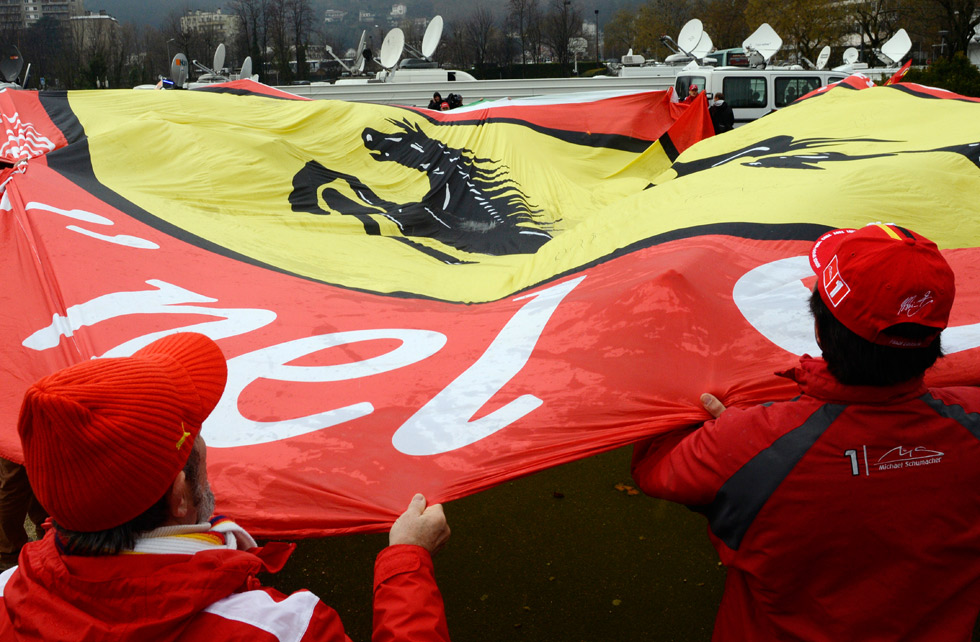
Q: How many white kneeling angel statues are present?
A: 0